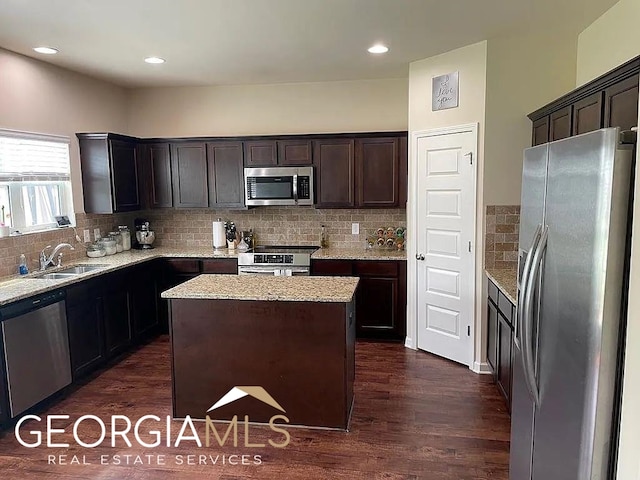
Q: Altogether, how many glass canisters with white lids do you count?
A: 4